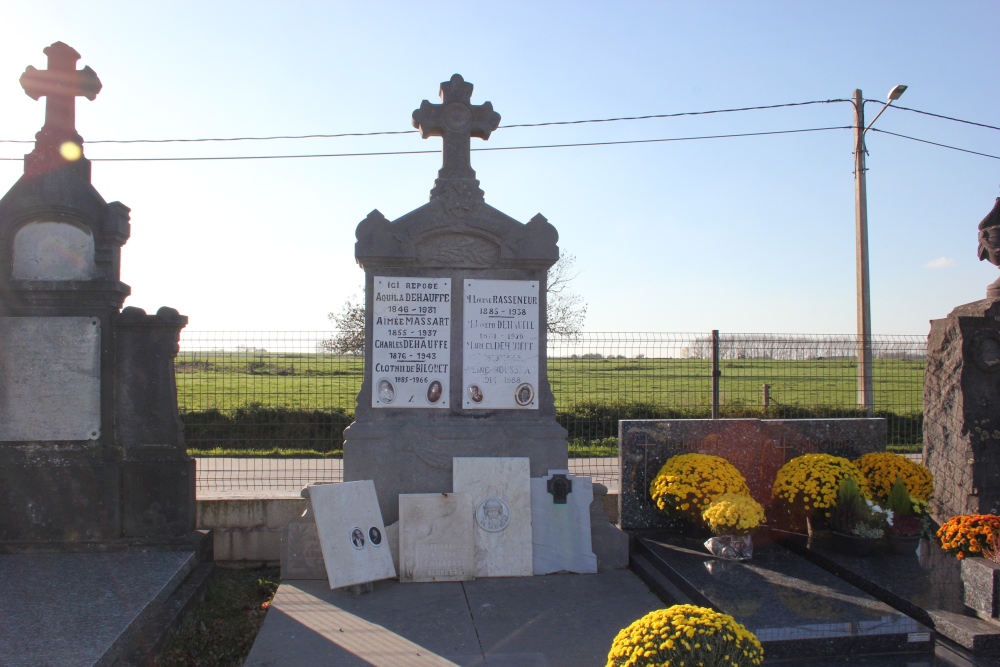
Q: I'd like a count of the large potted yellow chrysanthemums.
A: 4